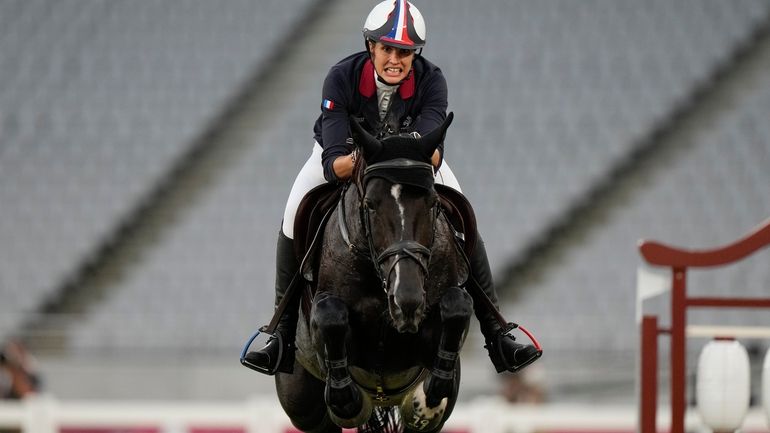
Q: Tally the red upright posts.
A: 2